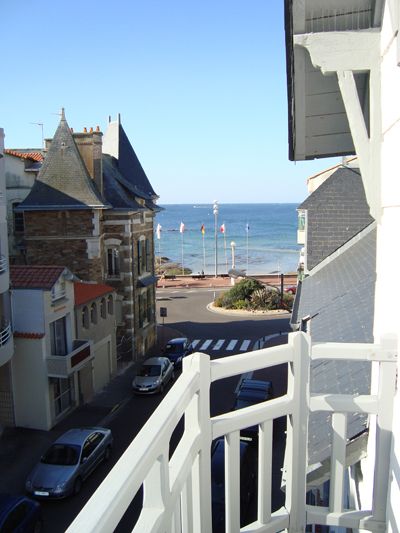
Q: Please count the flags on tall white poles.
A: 5